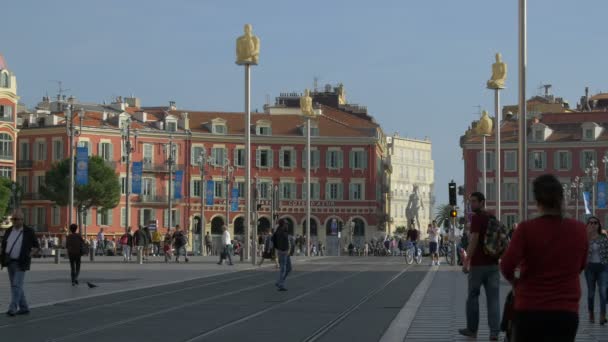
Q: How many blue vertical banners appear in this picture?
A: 7